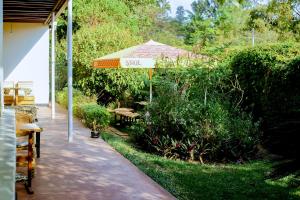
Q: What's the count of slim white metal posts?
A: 2